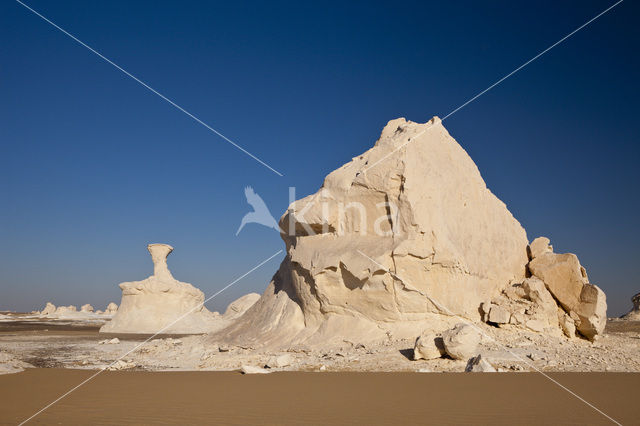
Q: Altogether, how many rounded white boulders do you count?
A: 2